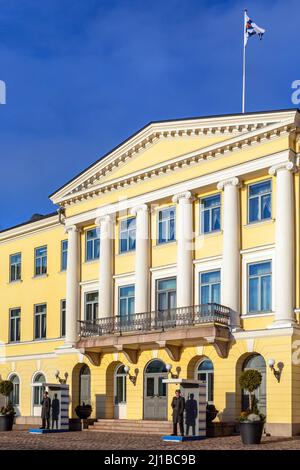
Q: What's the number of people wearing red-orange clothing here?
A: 0